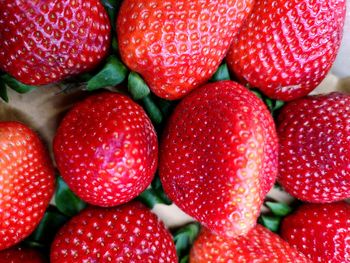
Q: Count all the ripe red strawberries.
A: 11